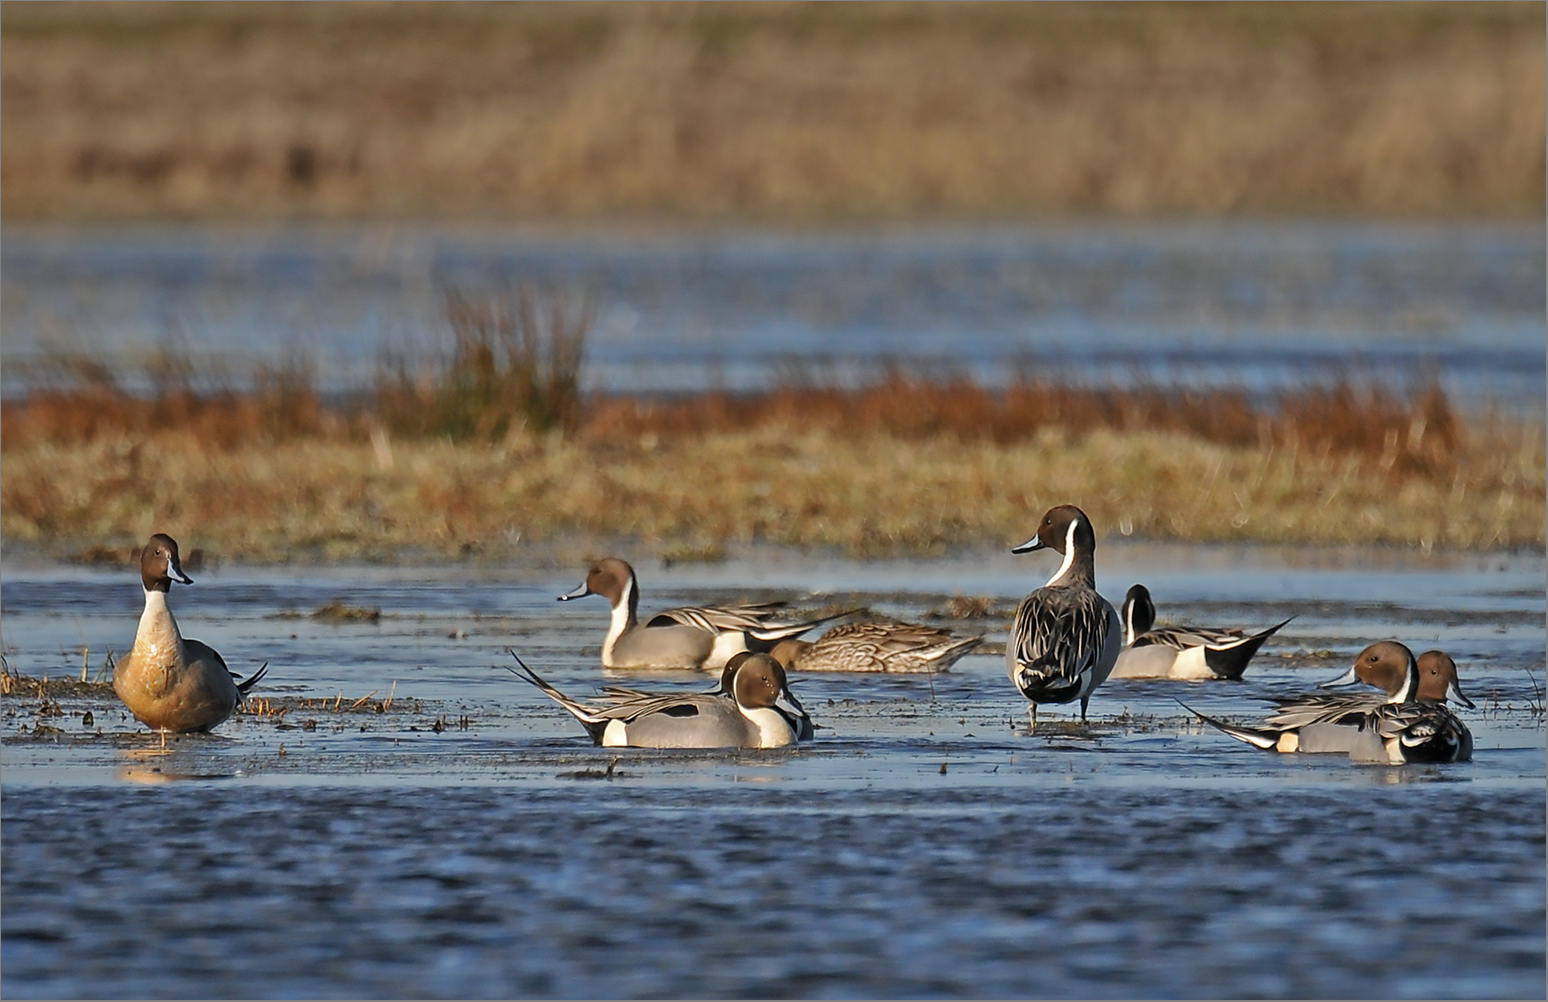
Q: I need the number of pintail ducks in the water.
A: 9